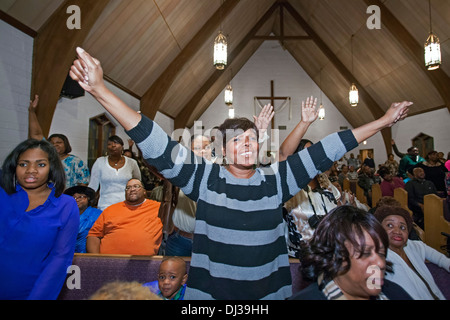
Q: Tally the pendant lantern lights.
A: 6